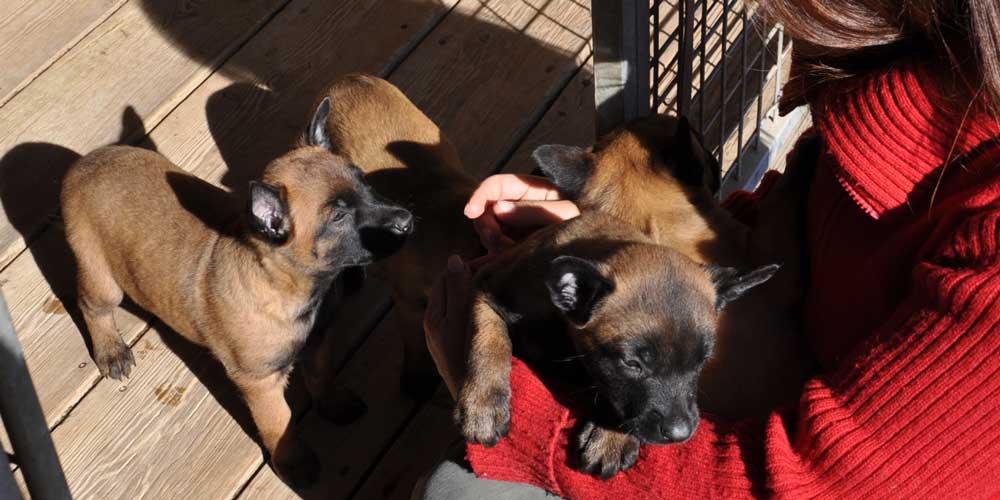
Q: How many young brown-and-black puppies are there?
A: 4